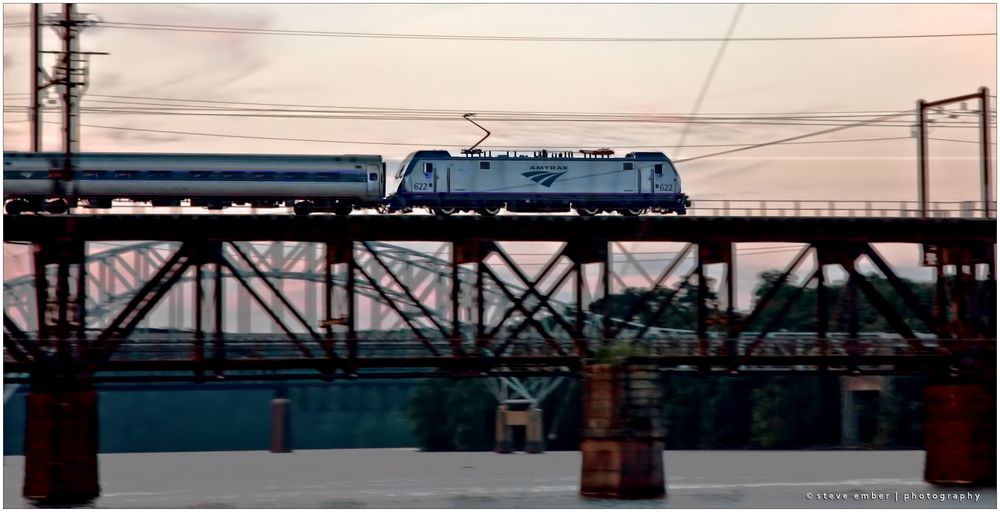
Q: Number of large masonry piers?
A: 3